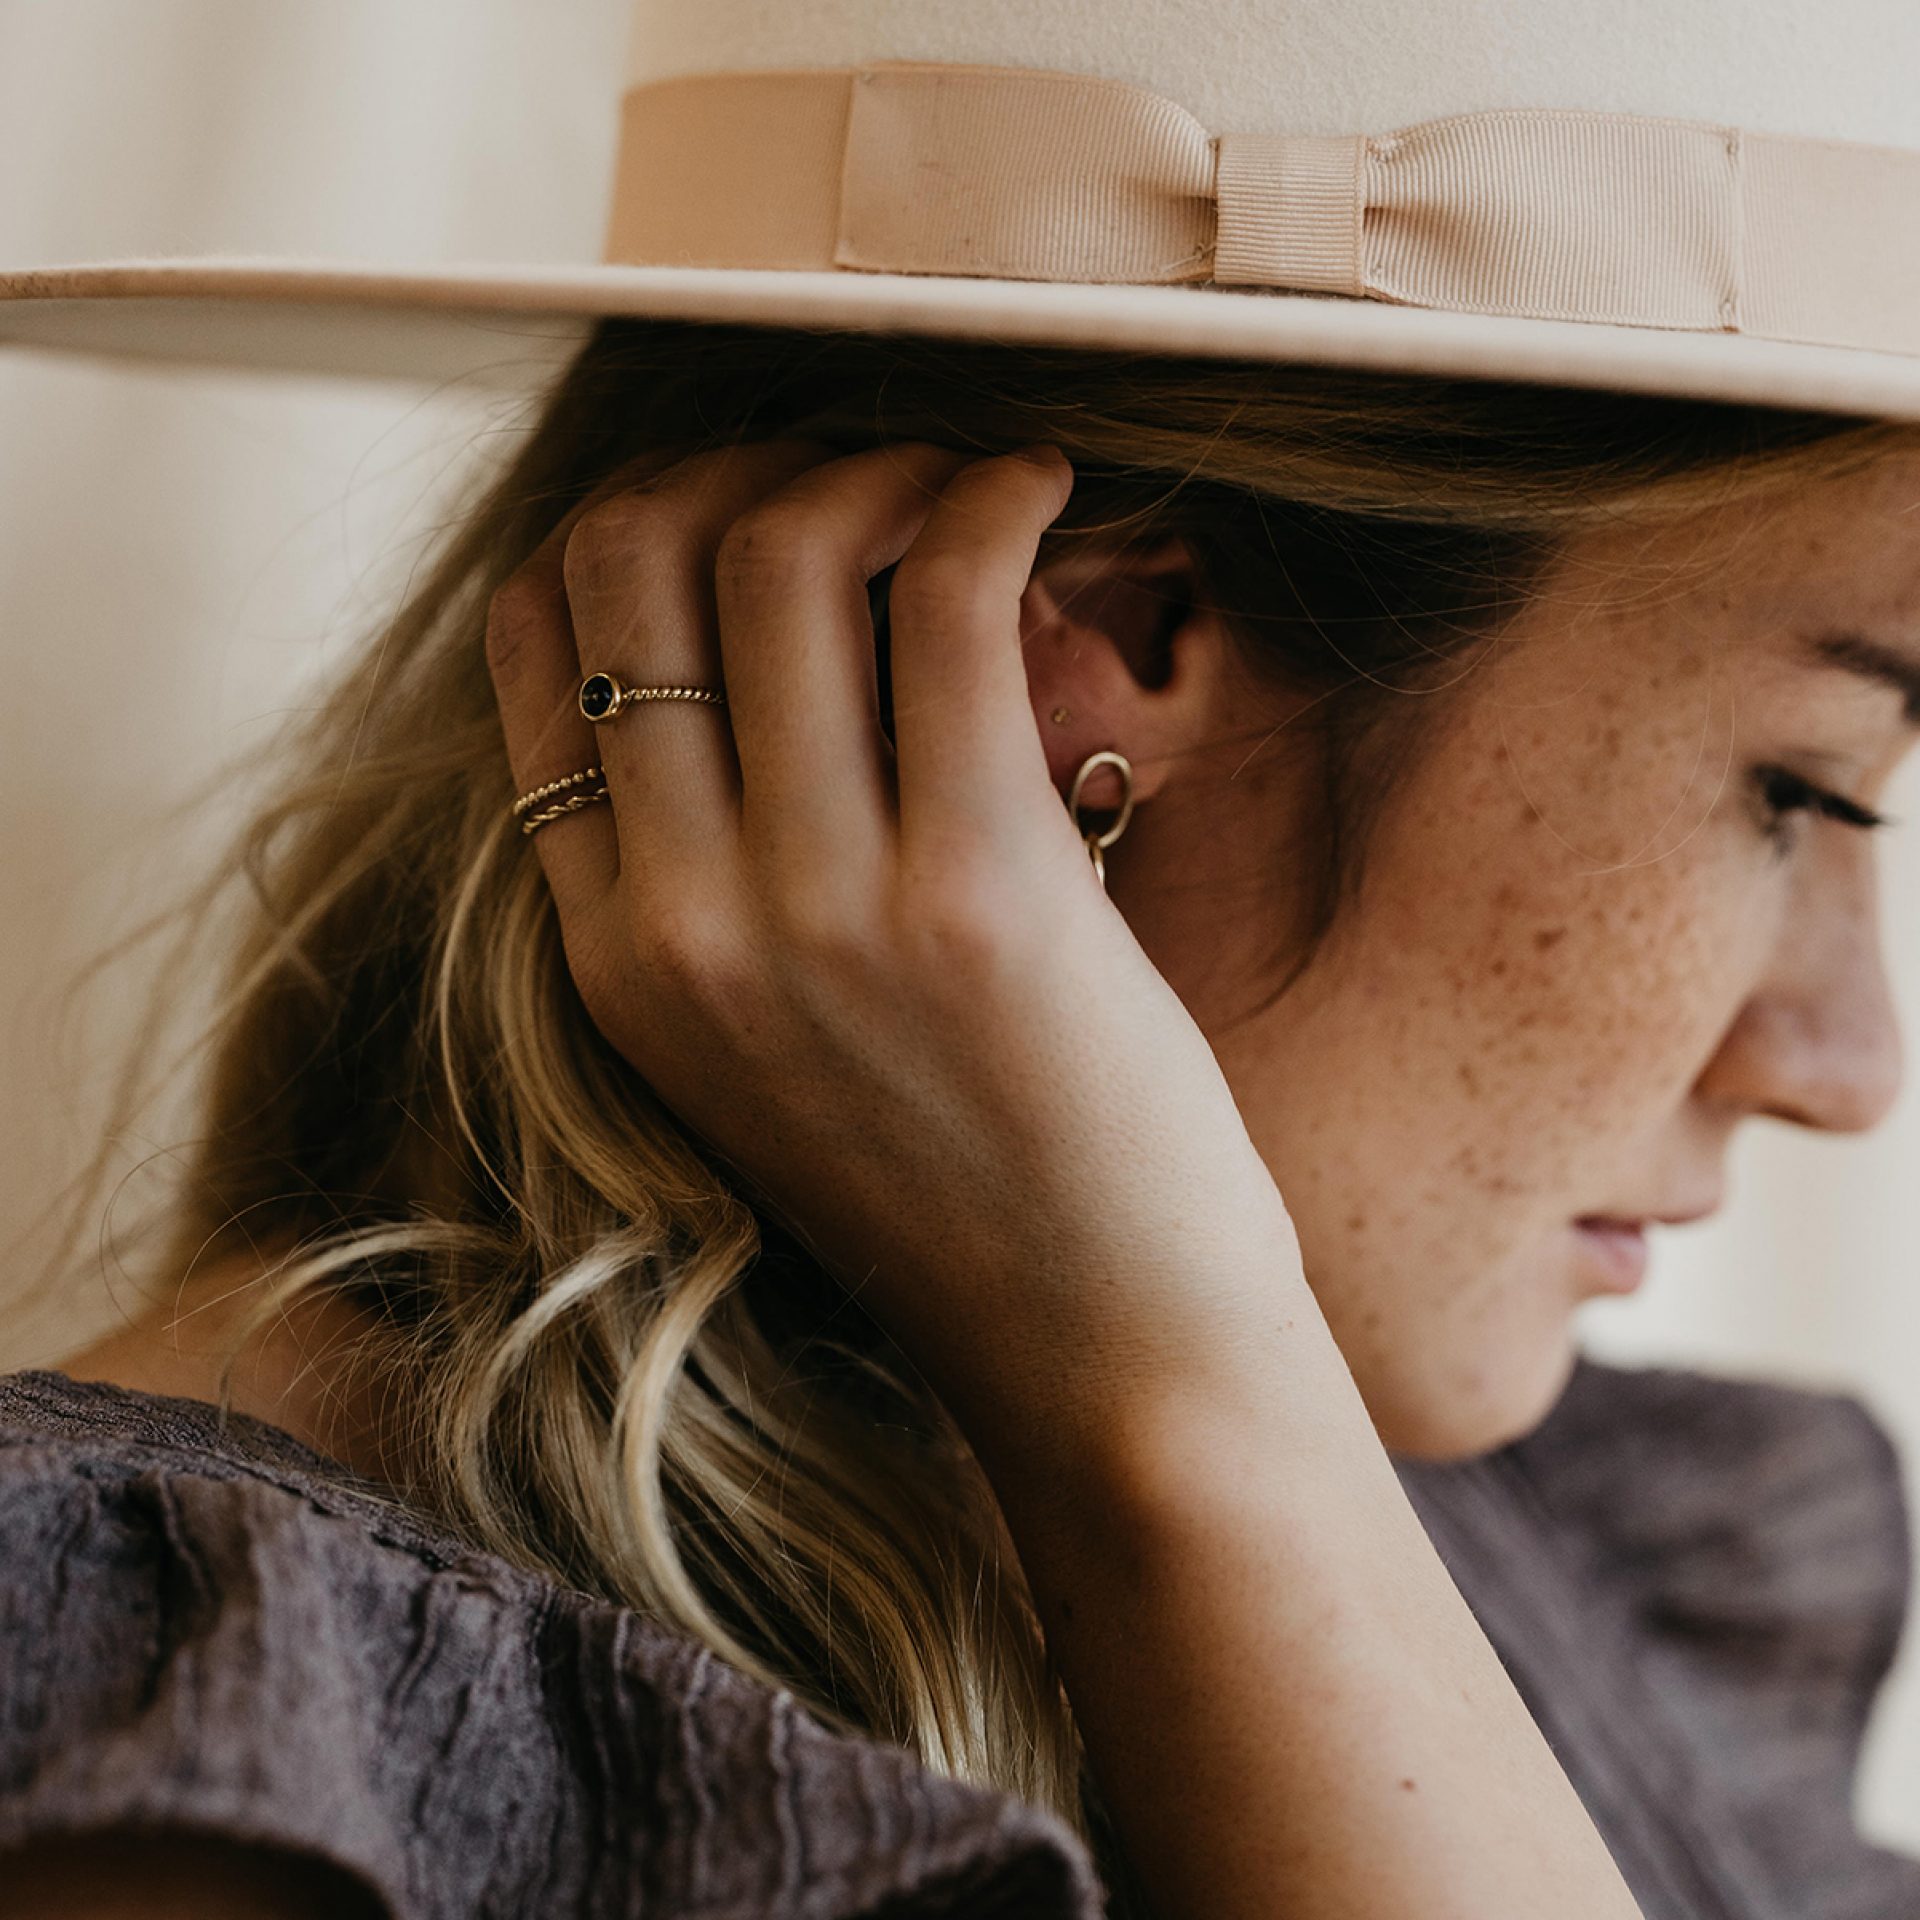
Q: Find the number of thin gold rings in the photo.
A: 3